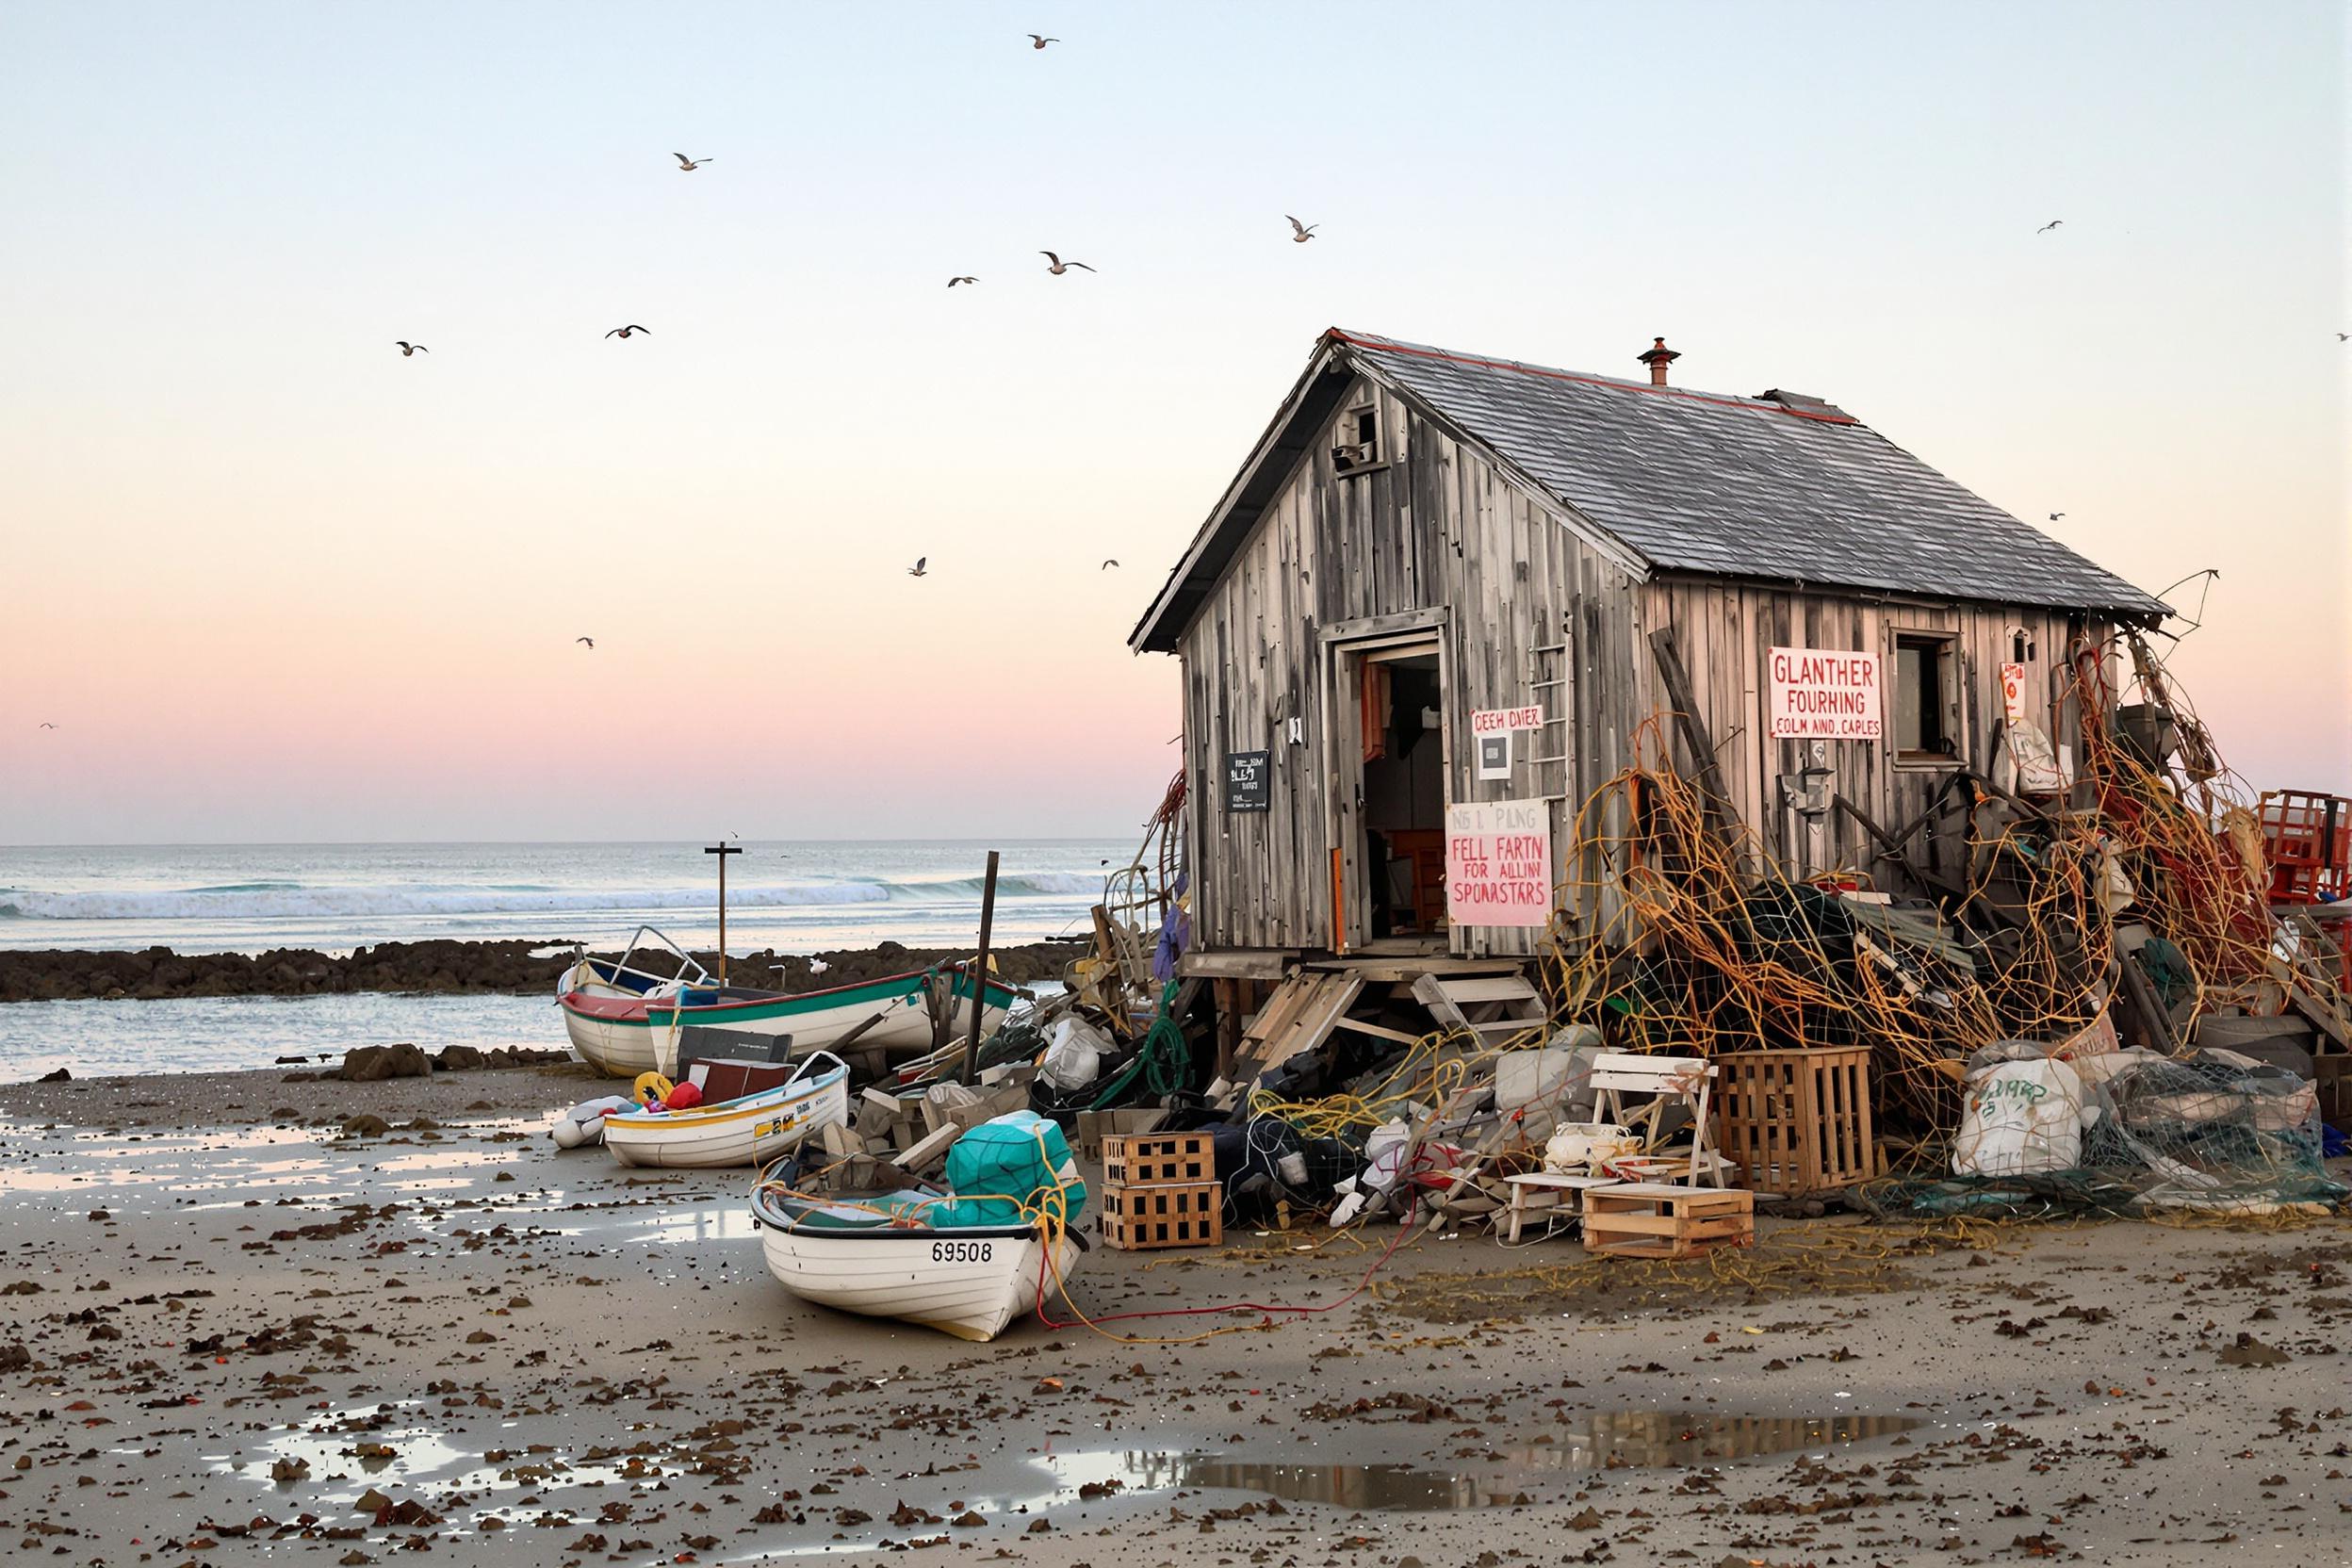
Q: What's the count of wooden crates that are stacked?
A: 2